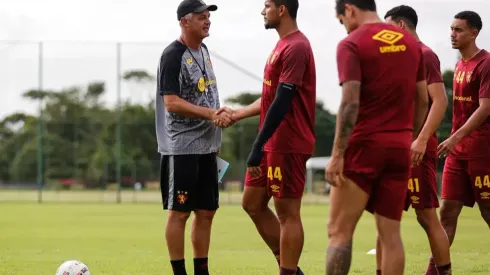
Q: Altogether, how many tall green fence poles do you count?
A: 2